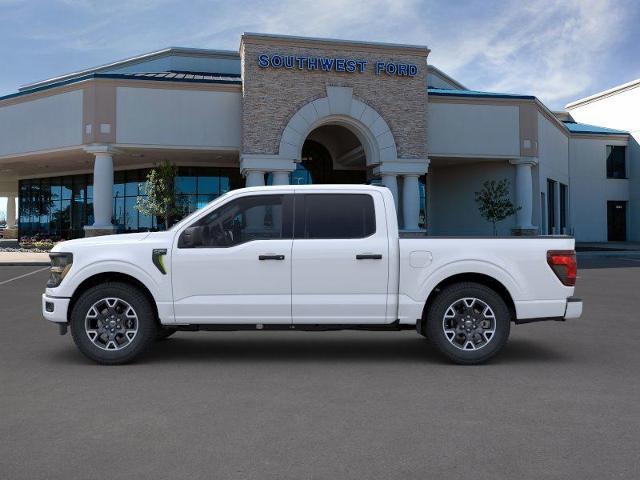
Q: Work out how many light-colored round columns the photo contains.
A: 7